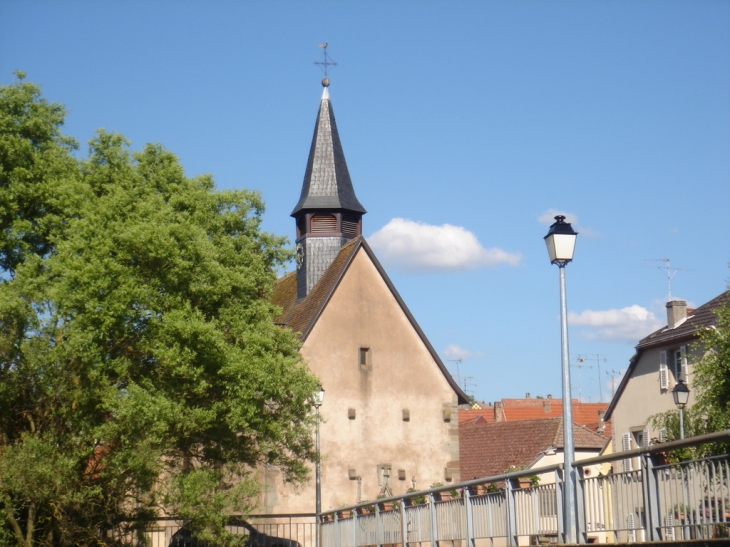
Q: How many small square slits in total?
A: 6